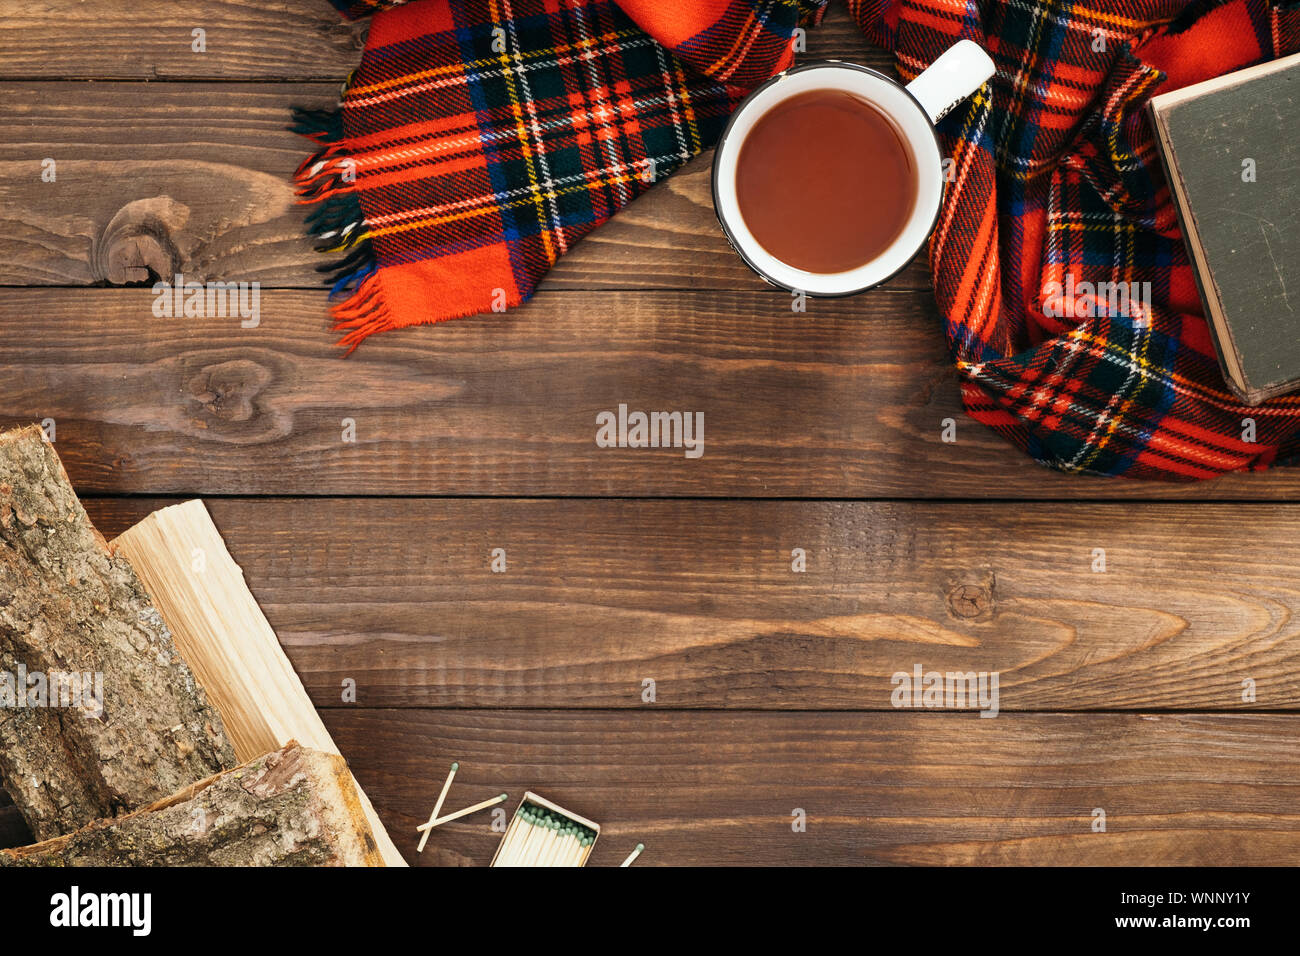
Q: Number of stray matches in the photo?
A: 3